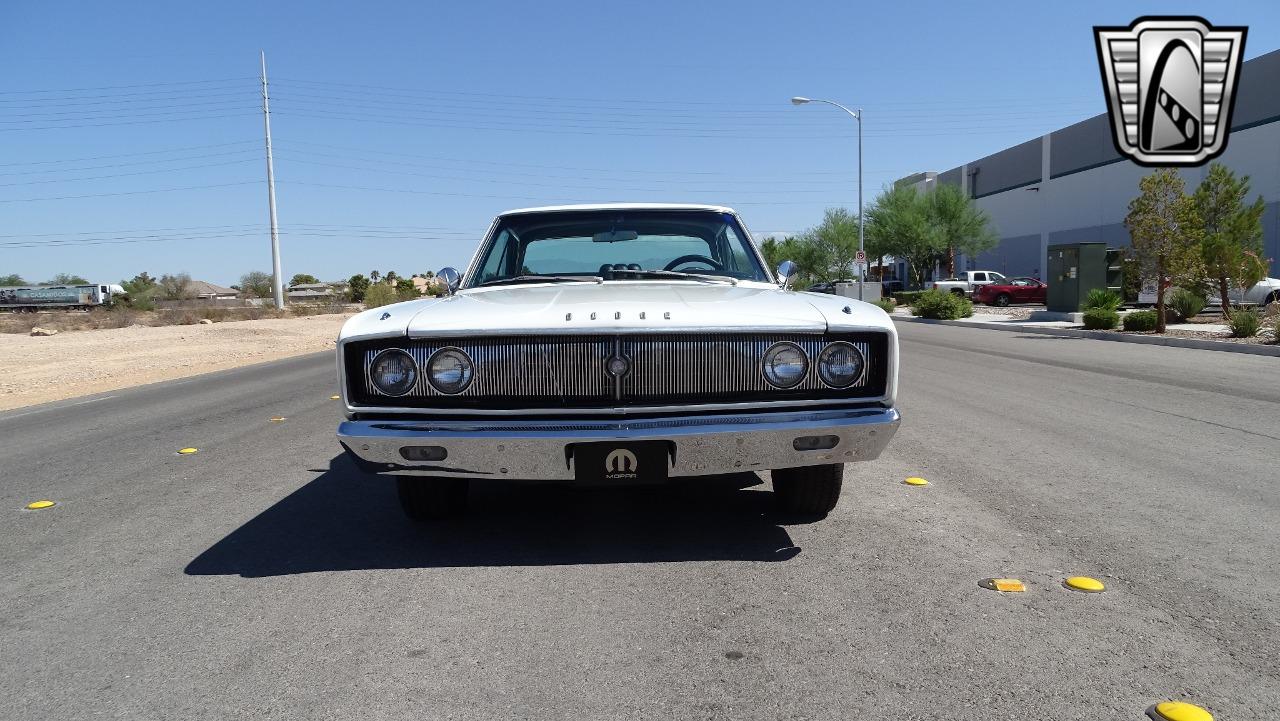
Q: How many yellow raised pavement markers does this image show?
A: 8